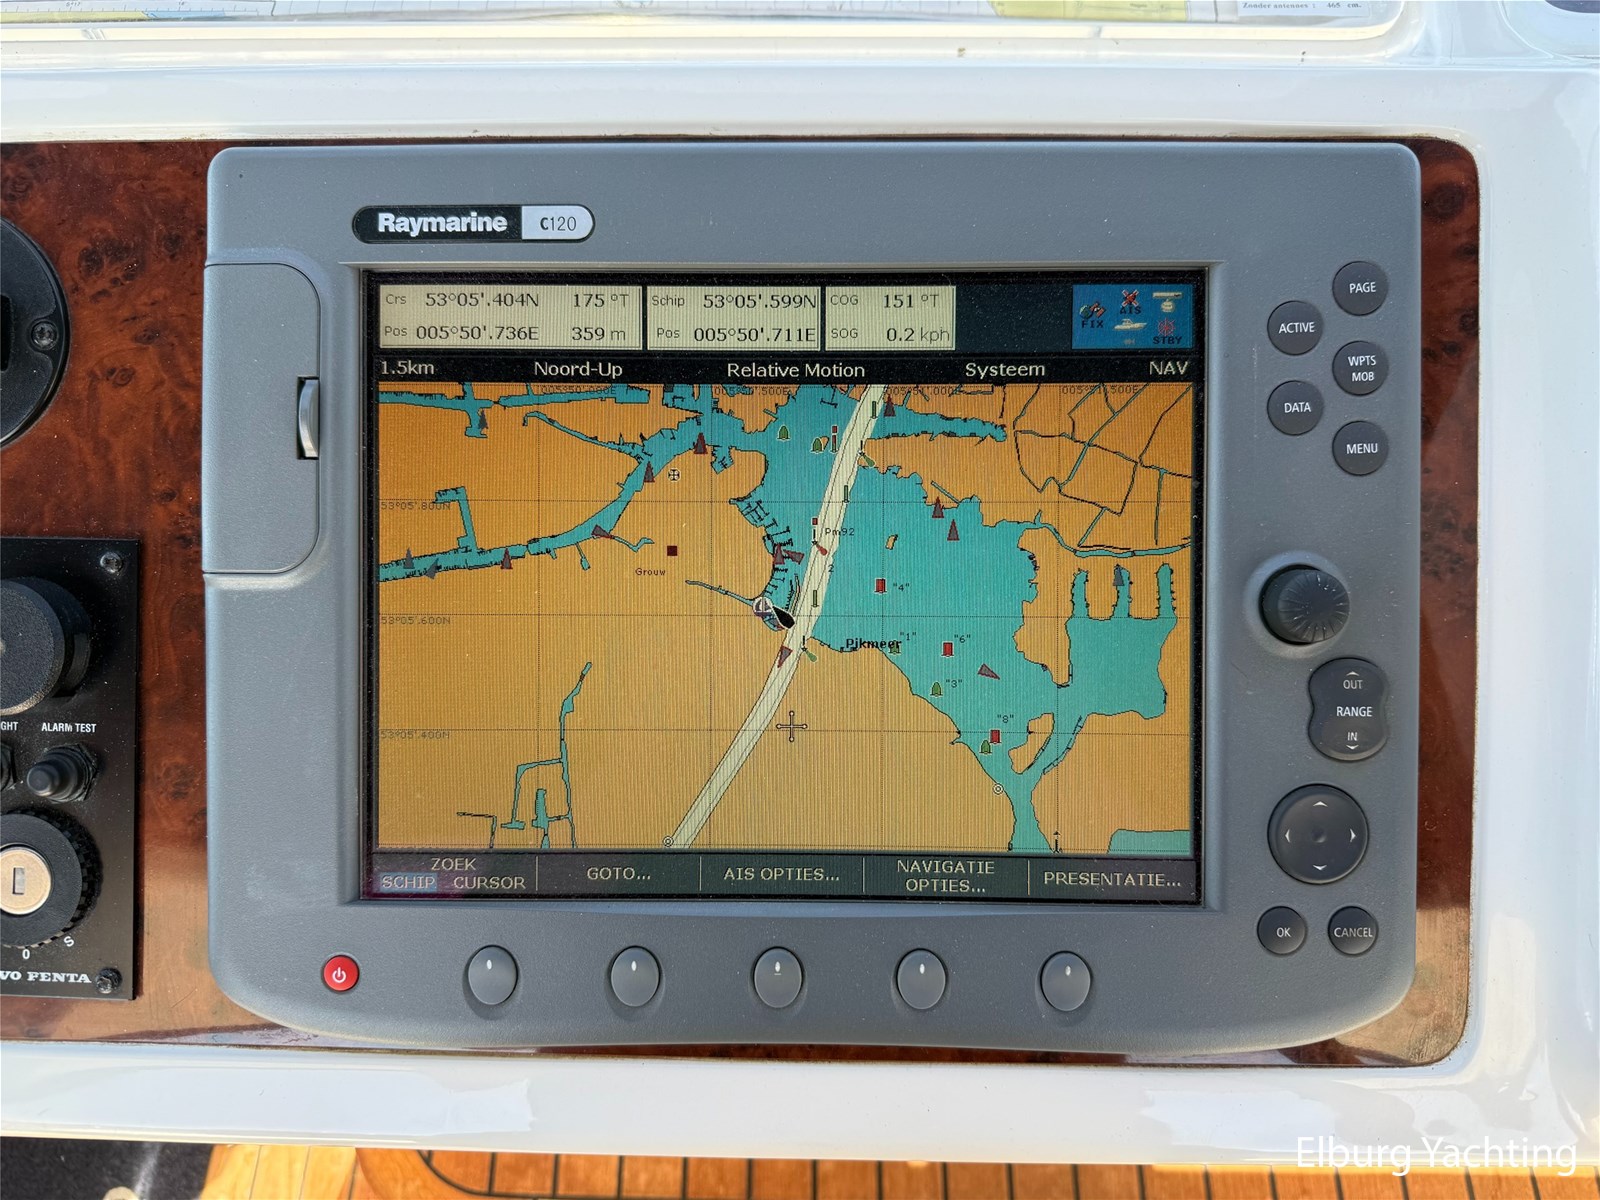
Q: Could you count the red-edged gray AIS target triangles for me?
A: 11